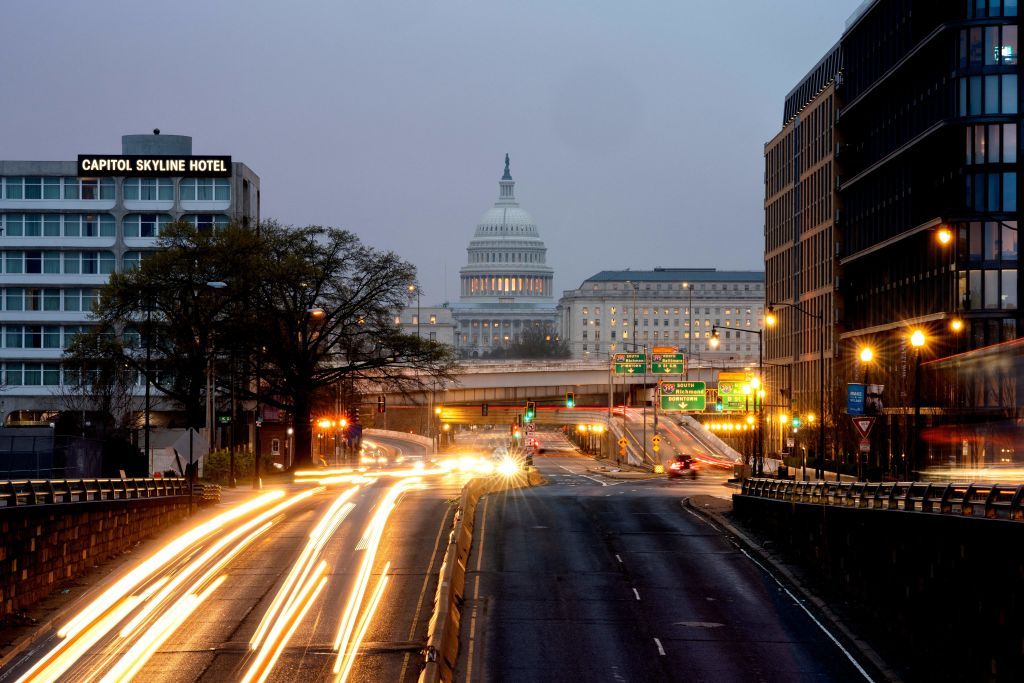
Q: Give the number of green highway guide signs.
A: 4